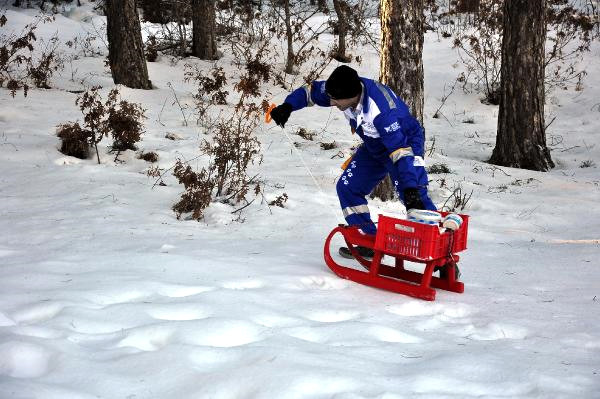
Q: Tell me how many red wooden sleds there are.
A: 1